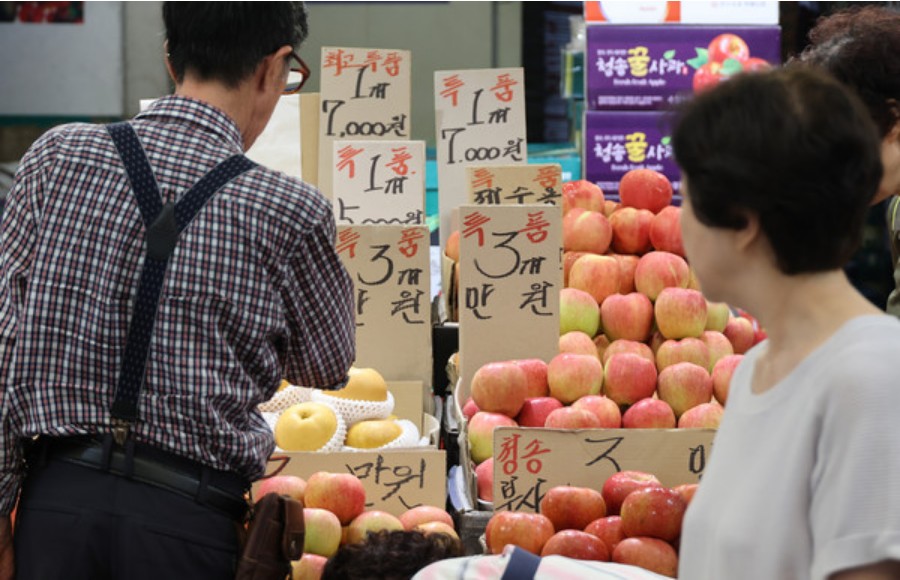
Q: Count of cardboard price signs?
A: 8